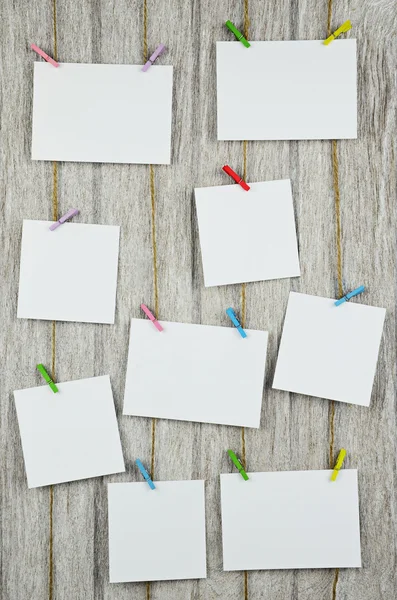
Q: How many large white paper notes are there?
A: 4